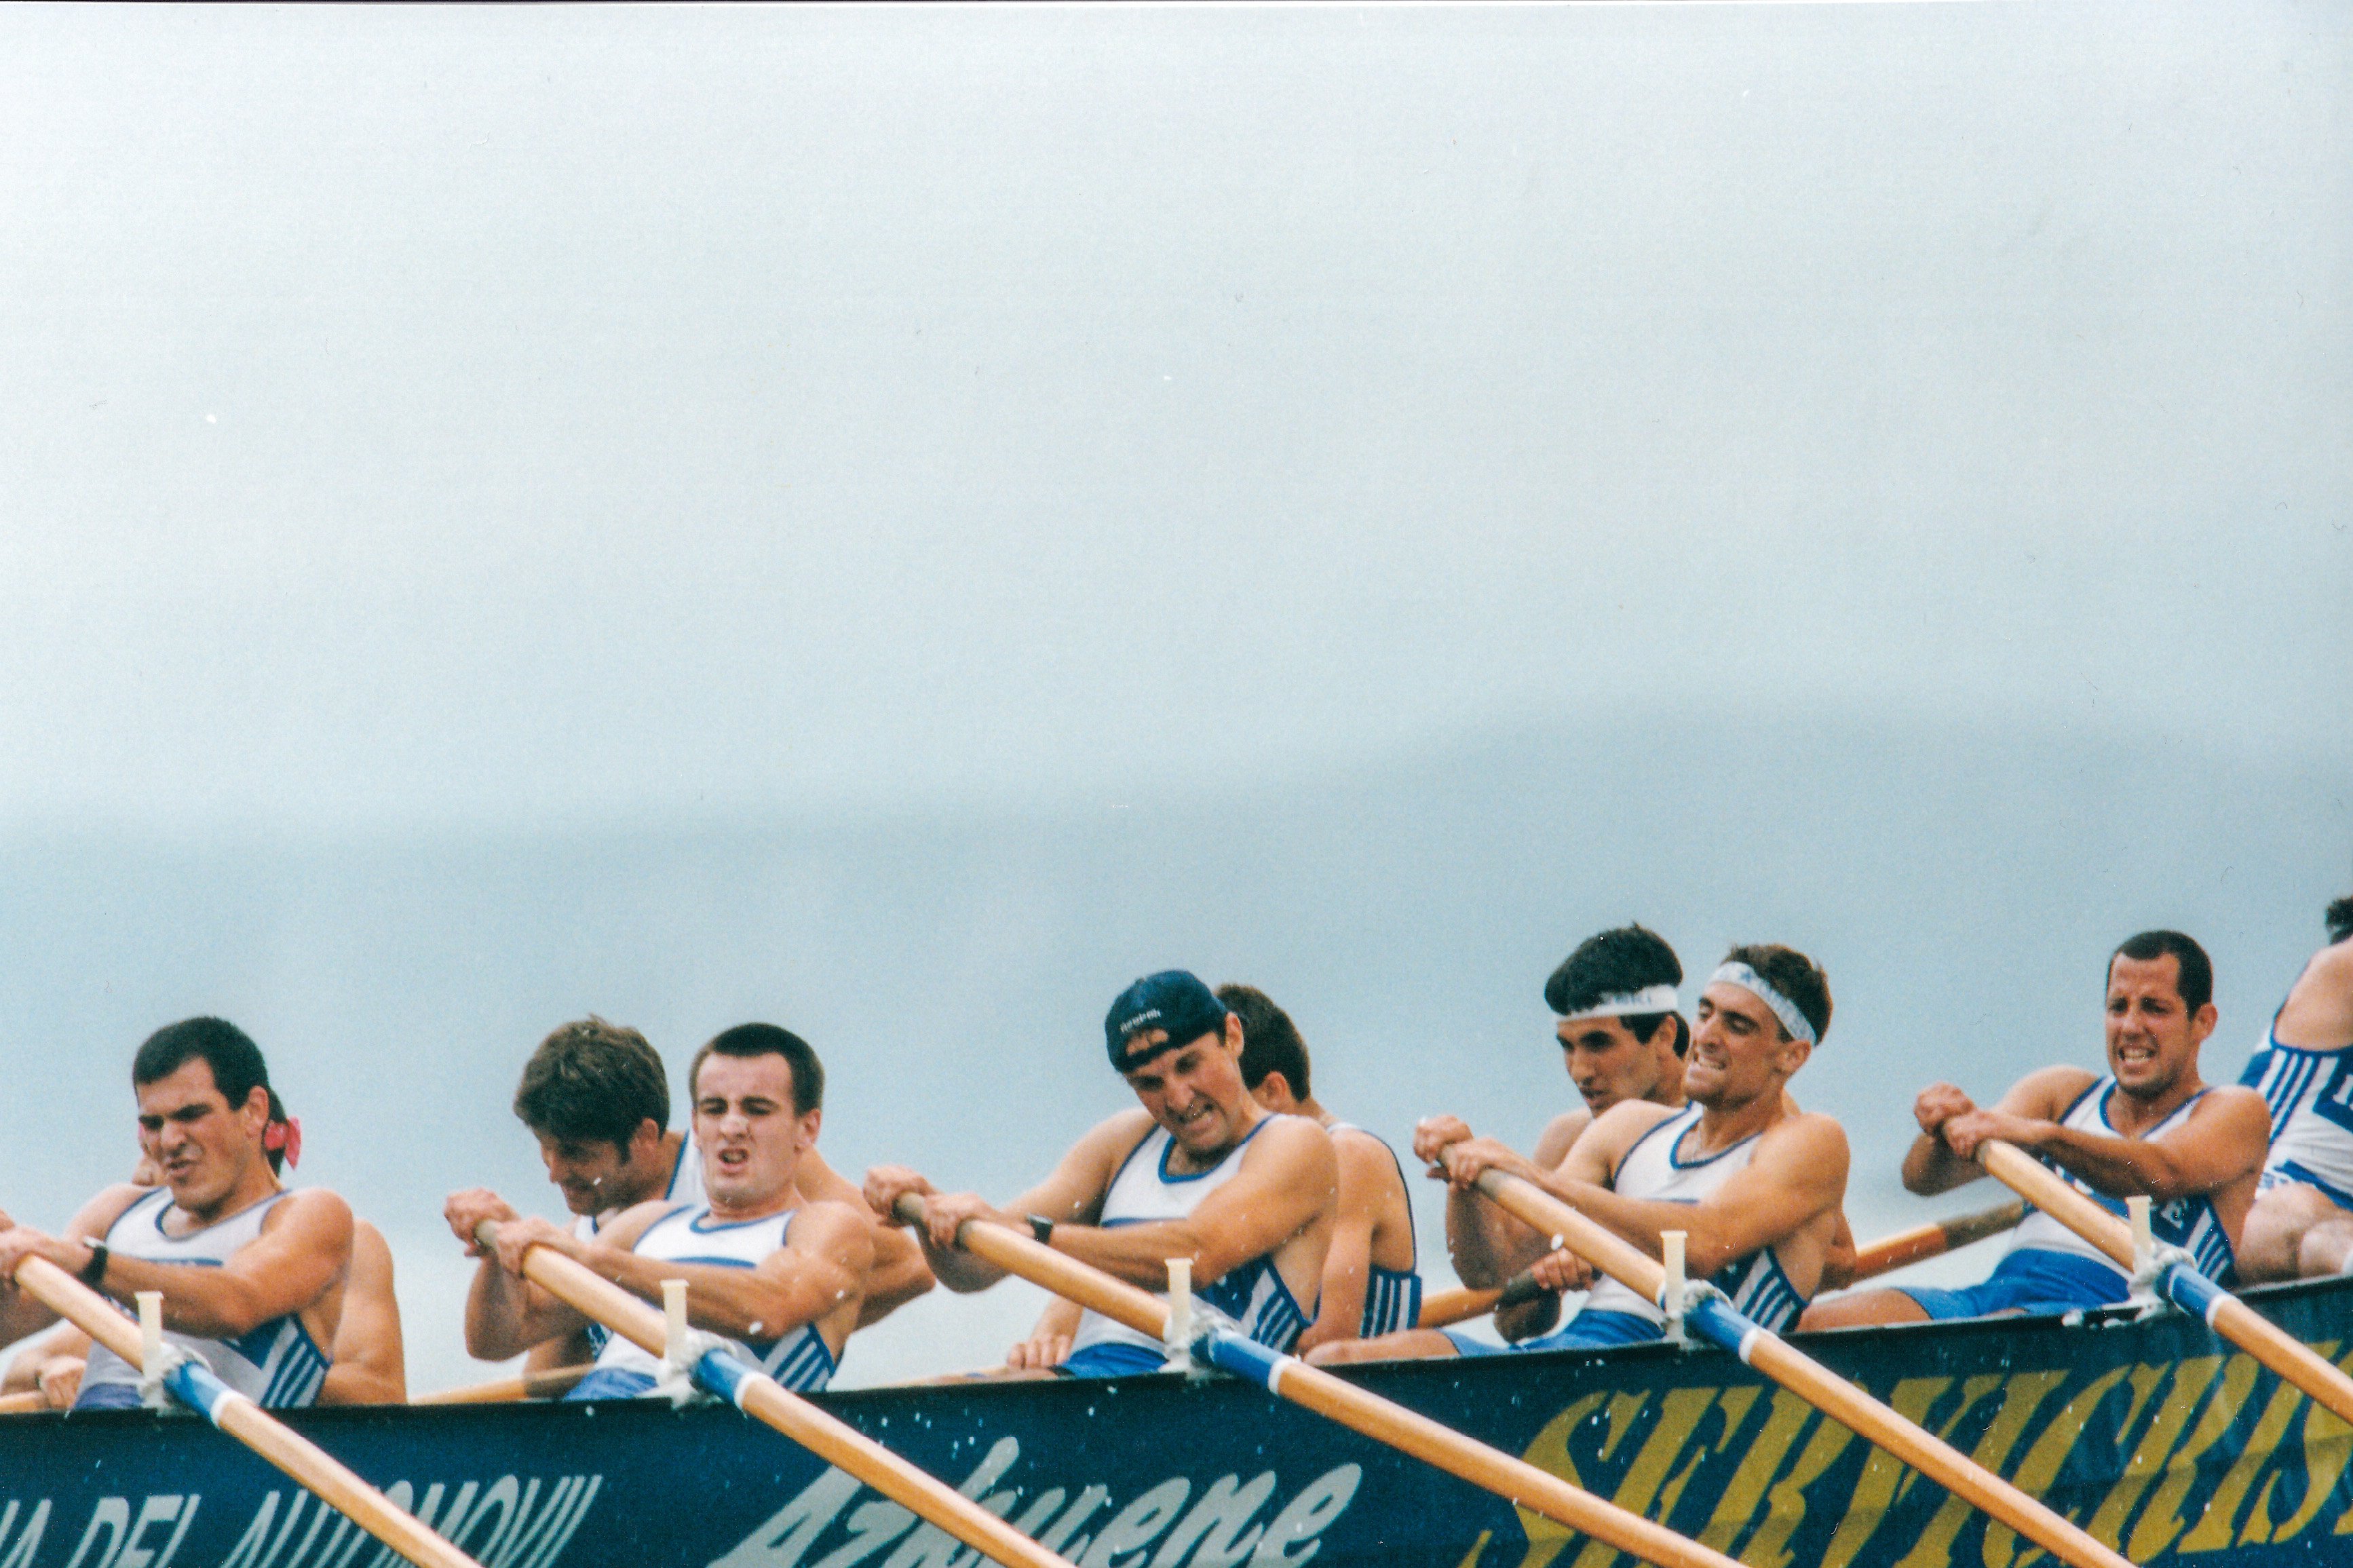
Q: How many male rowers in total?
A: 10